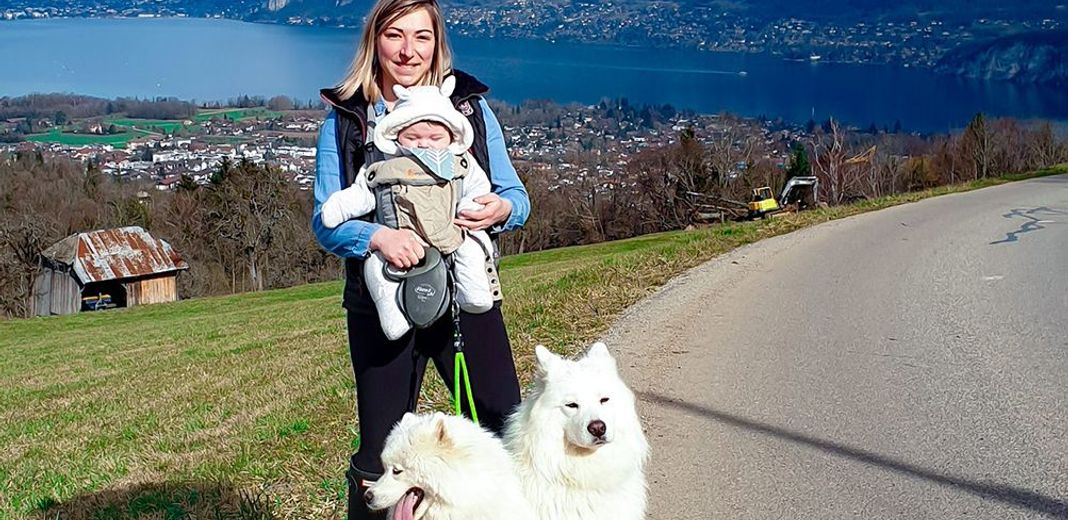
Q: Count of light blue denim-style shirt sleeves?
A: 2